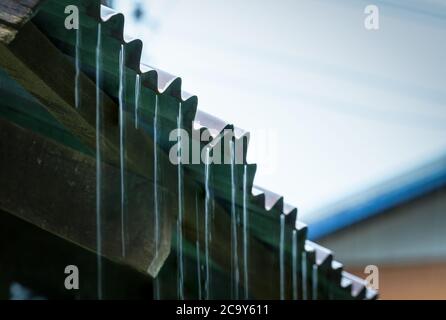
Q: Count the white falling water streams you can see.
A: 14